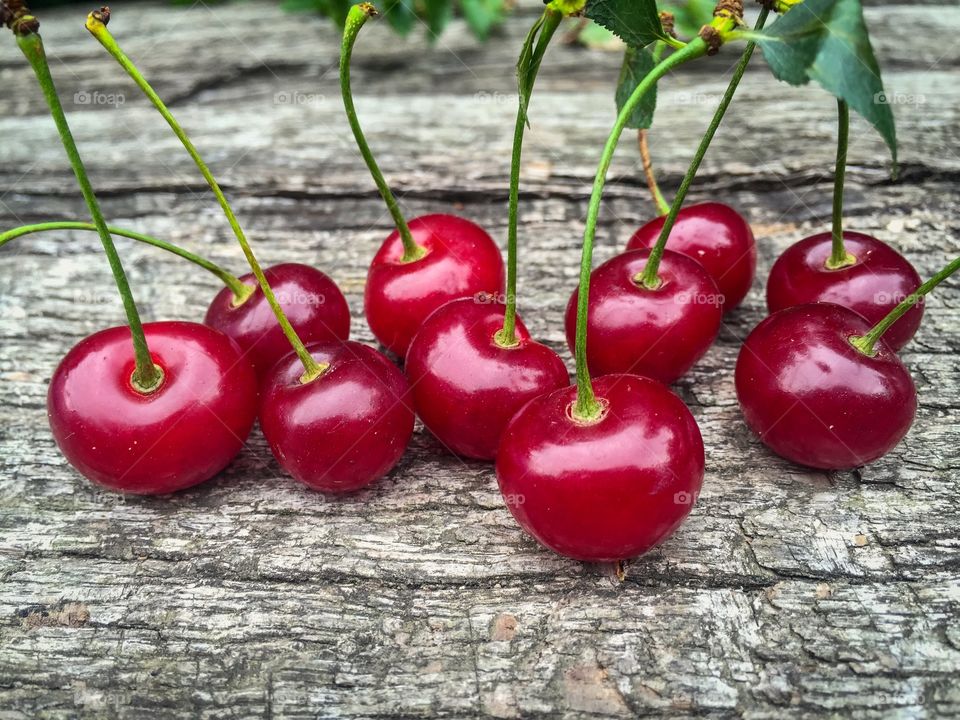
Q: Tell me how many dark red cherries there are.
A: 10